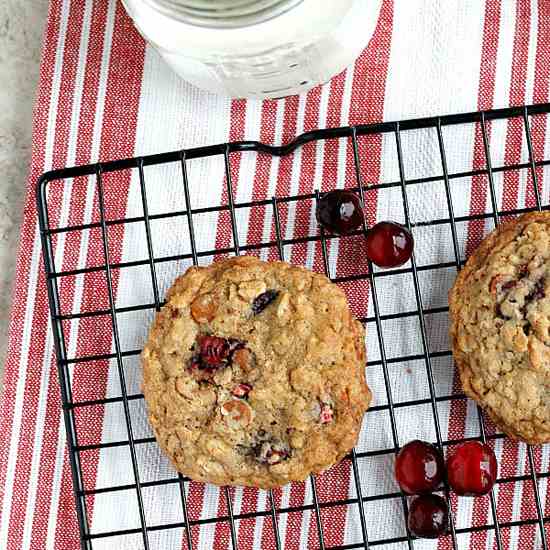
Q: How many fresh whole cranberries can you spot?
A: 5